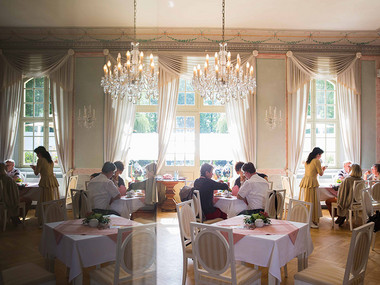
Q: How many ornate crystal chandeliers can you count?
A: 2